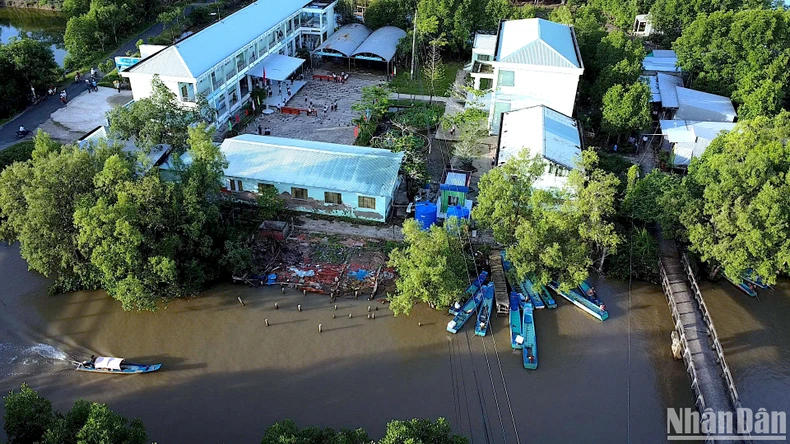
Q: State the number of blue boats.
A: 13